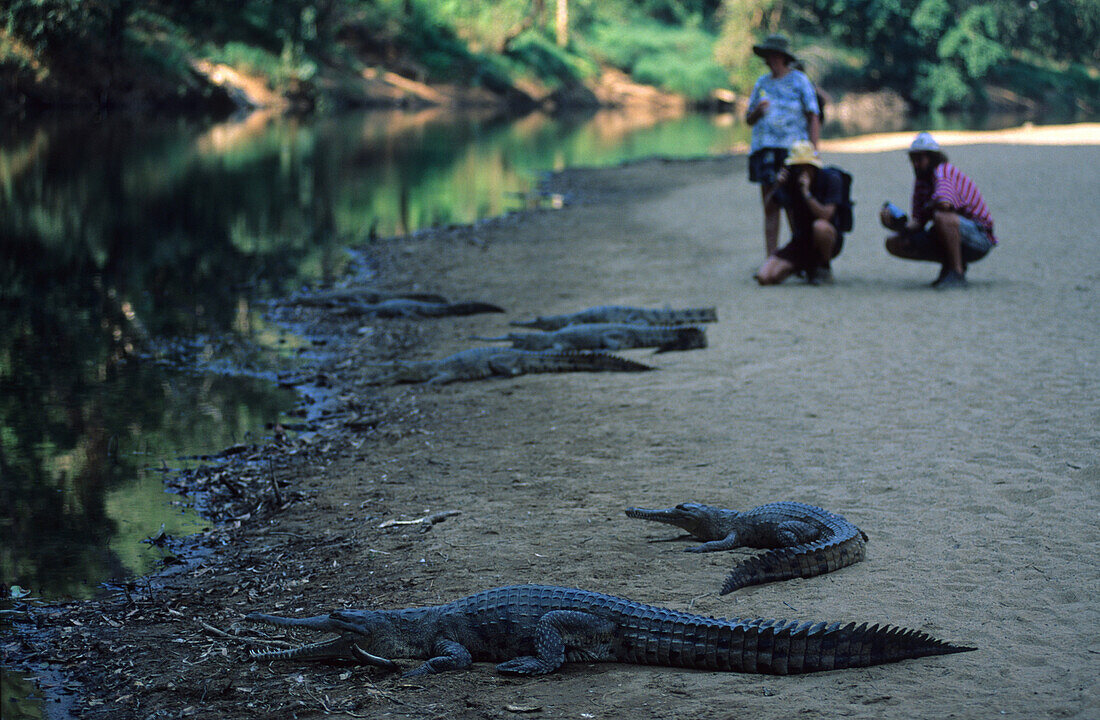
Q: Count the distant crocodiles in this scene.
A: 5